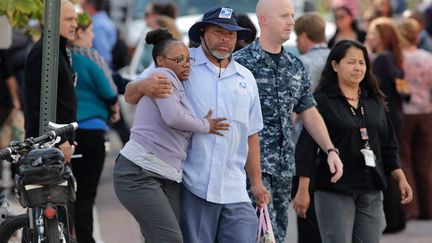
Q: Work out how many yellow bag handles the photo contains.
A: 0